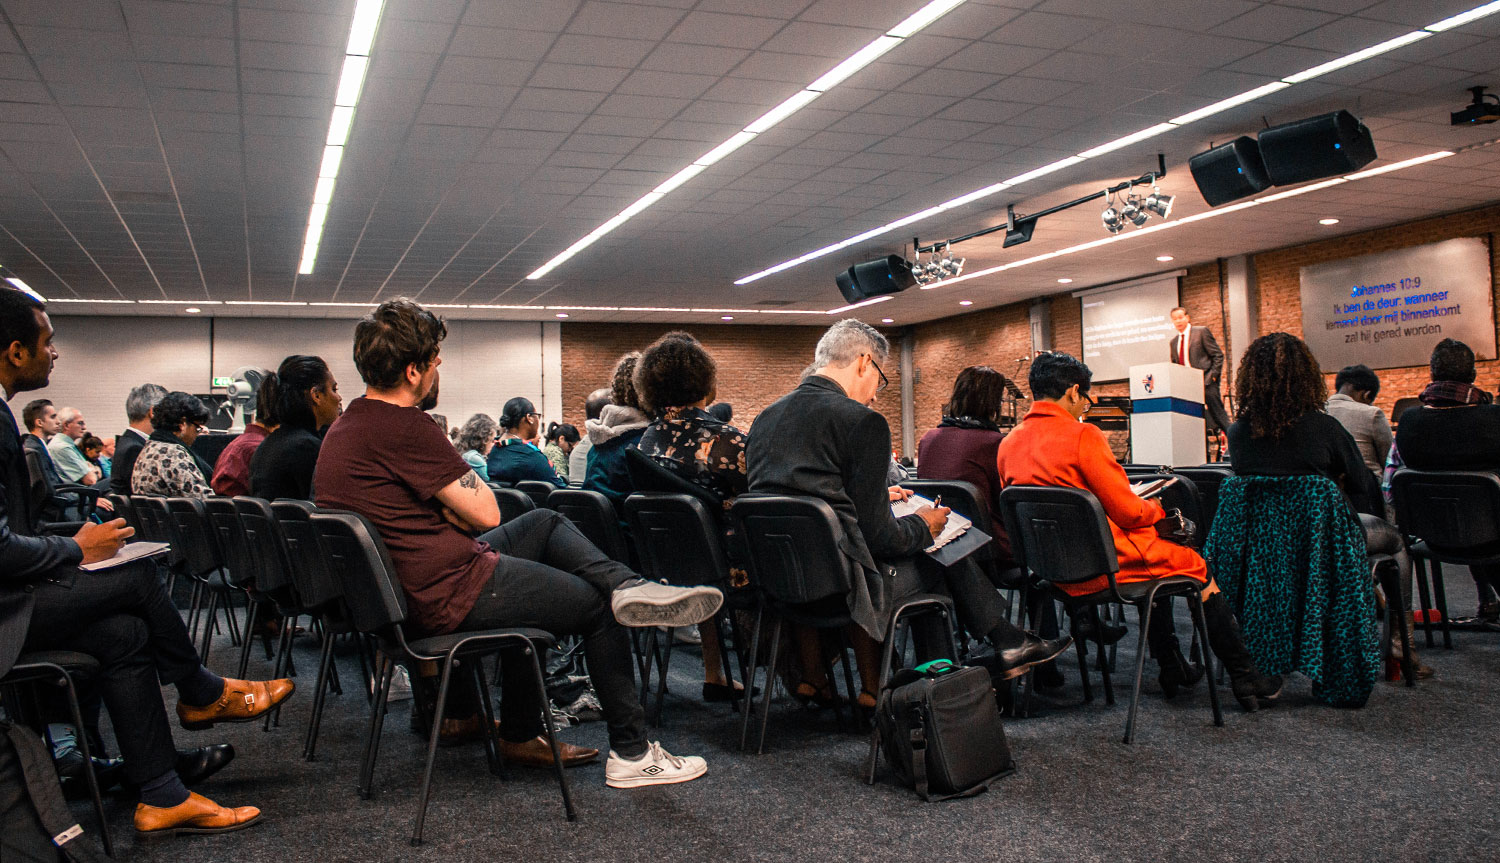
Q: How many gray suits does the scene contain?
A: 1